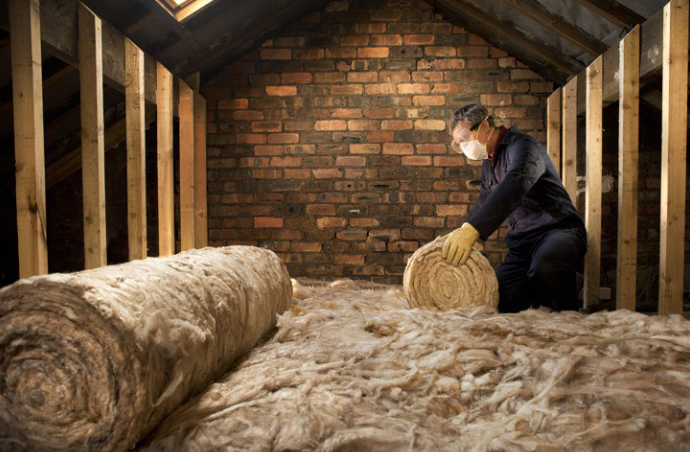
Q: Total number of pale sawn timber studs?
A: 11